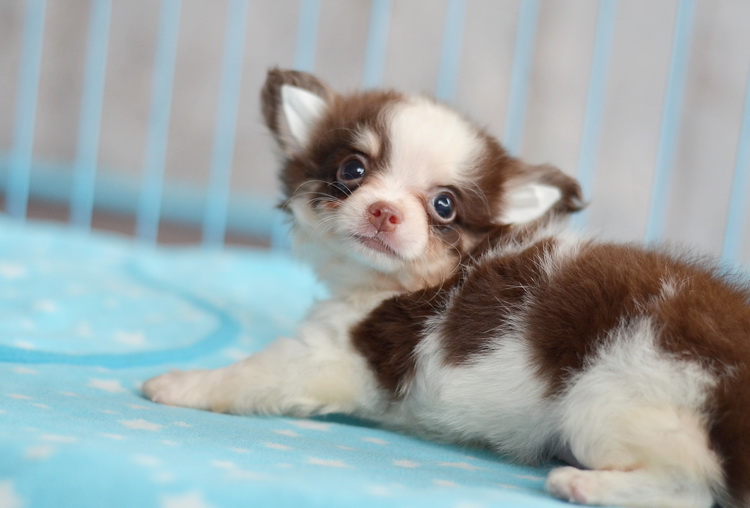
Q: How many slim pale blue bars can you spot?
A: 11